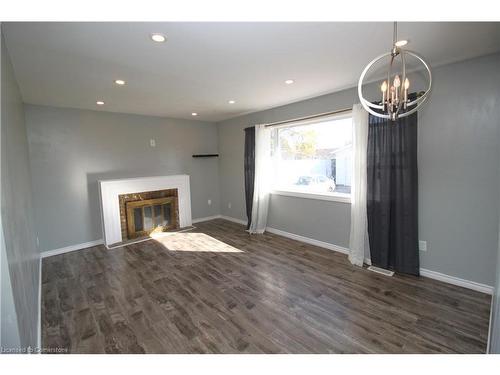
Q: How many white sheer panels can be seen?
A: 2